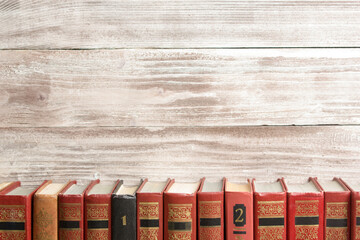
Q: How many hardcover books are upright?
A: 13